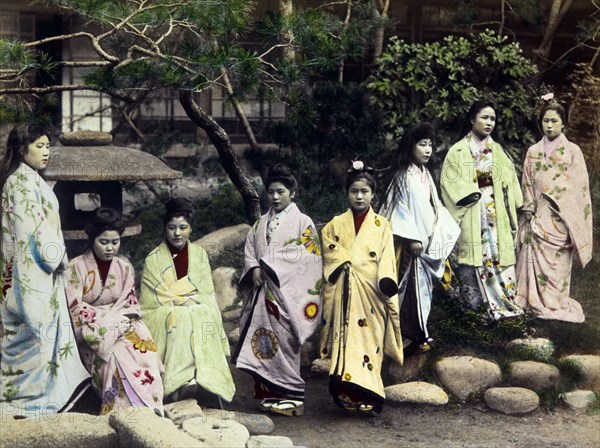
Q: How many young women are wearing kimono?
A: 8